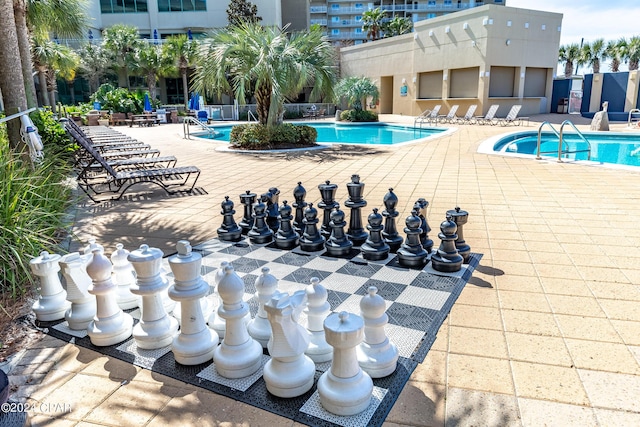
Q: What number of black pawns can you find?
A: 8